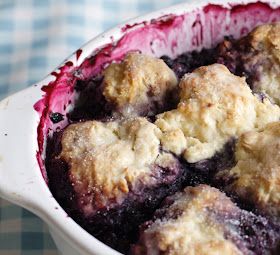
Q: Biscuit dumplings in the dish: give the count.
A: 6